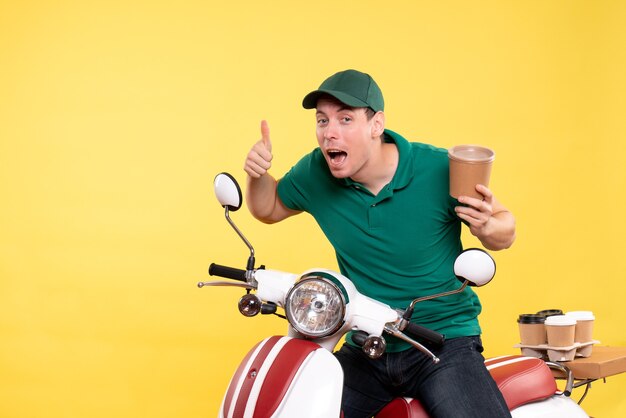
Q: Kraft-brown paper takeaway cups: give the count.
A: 5